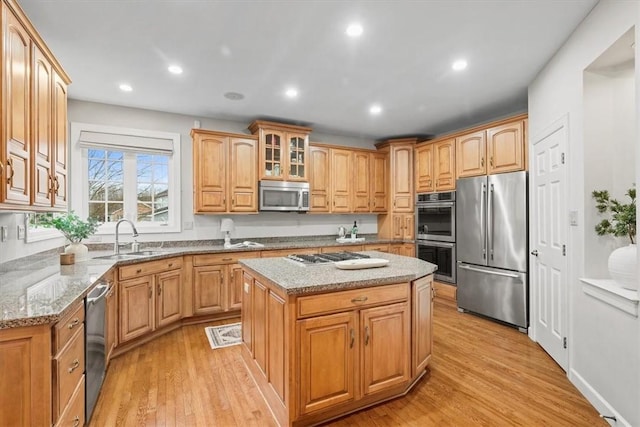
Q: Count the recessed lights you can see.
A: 6